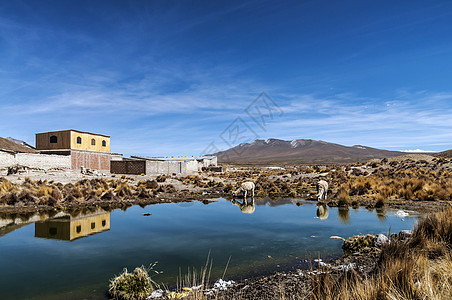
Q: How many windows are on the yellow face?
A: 3